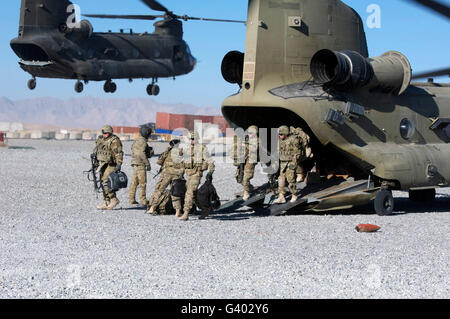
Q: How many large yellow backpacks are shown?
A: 0